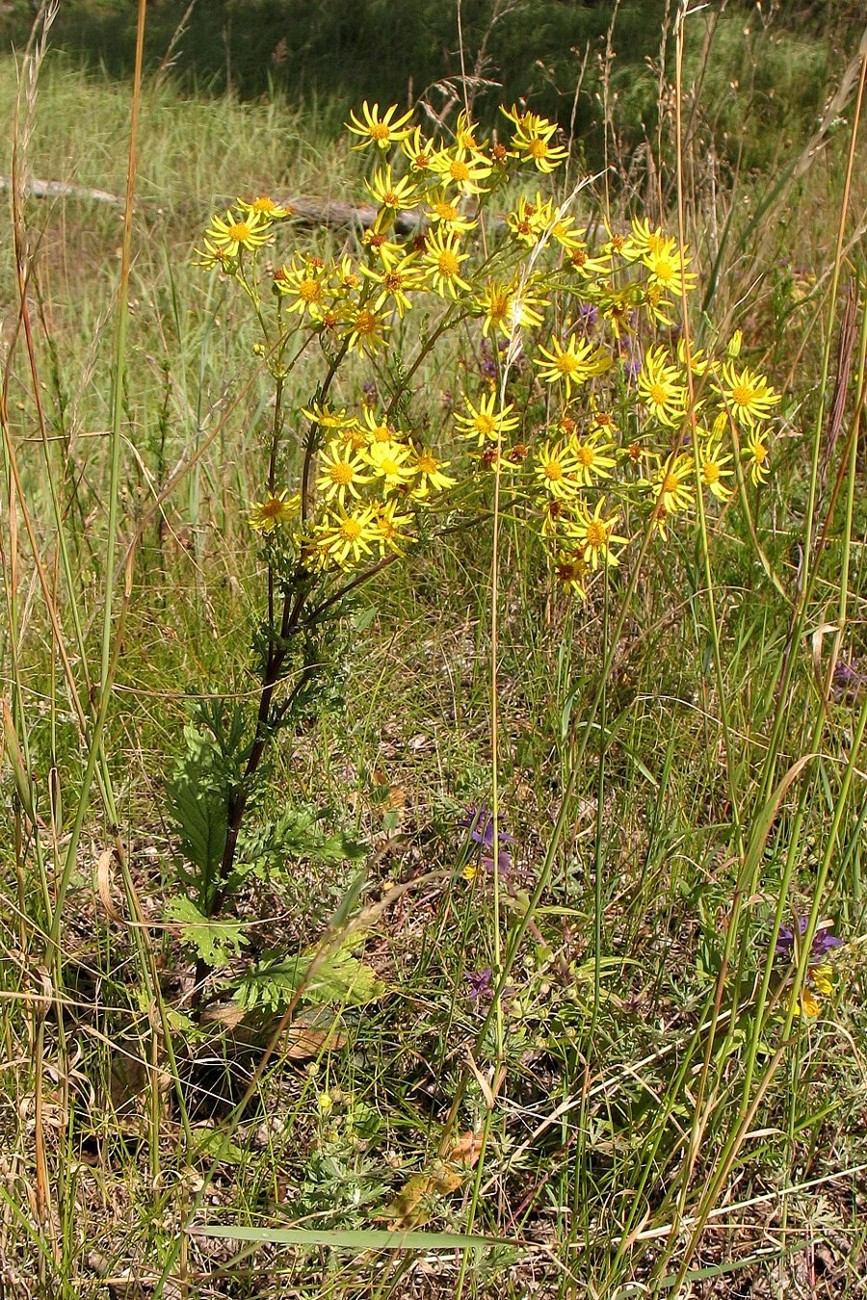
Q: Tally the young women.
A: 0